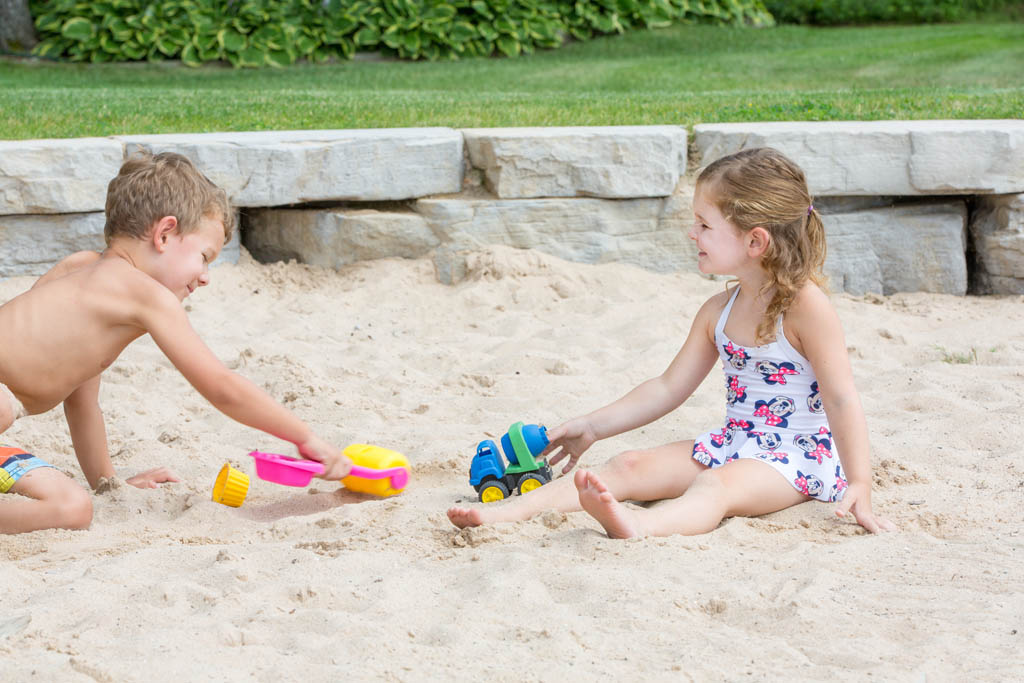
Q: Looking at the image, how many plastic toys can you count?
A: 4